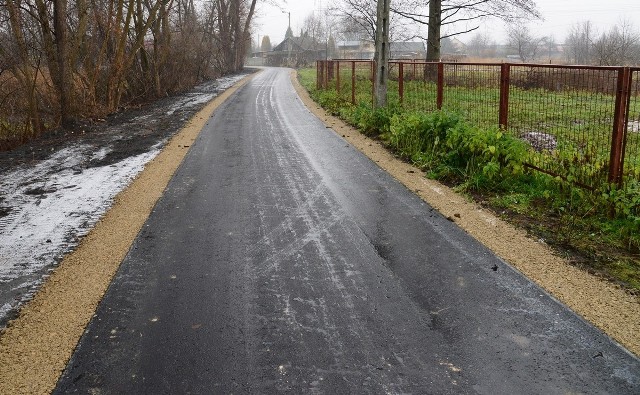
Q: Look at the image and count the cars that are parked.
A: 0